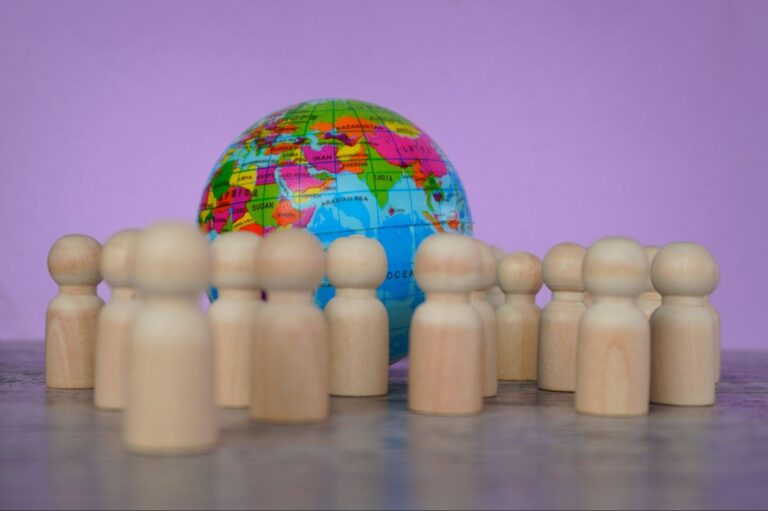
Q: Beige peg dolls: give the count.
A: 15